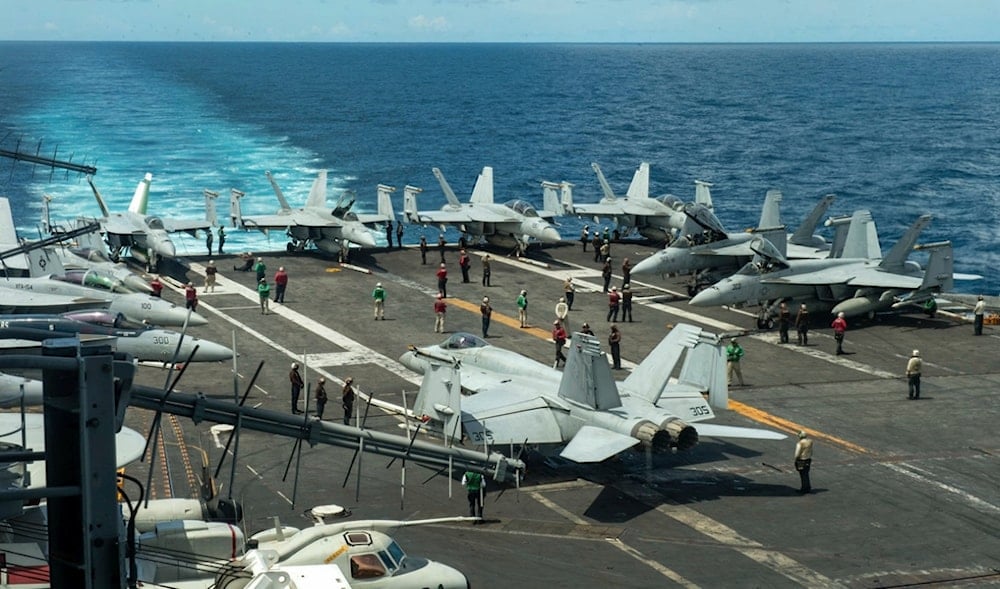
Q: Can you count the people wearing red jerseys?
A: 9